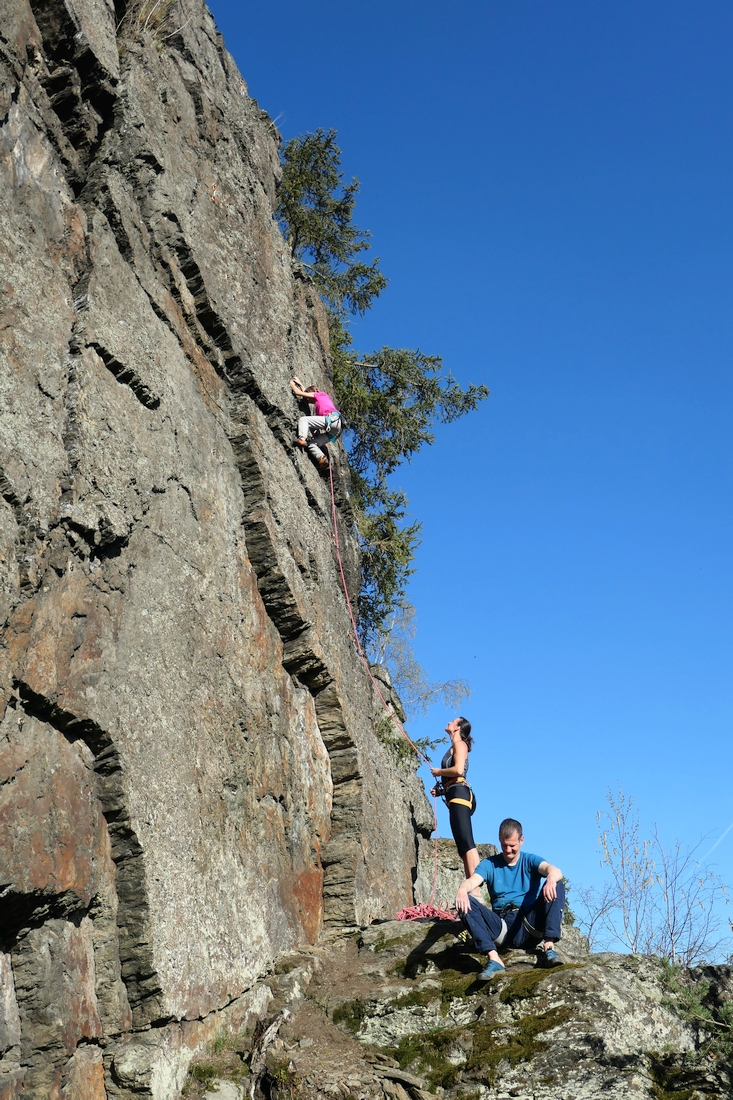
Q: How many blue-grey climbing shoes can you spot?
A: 2